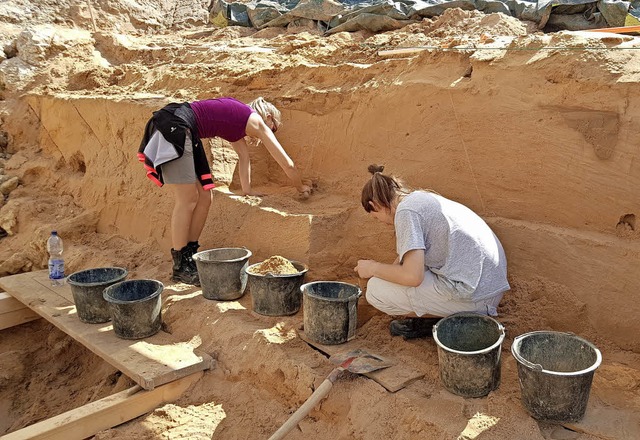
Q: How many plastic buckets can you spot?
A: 7